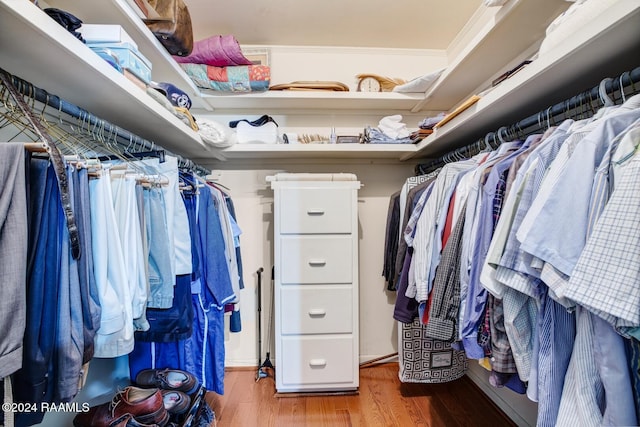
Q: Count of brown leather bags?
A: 1